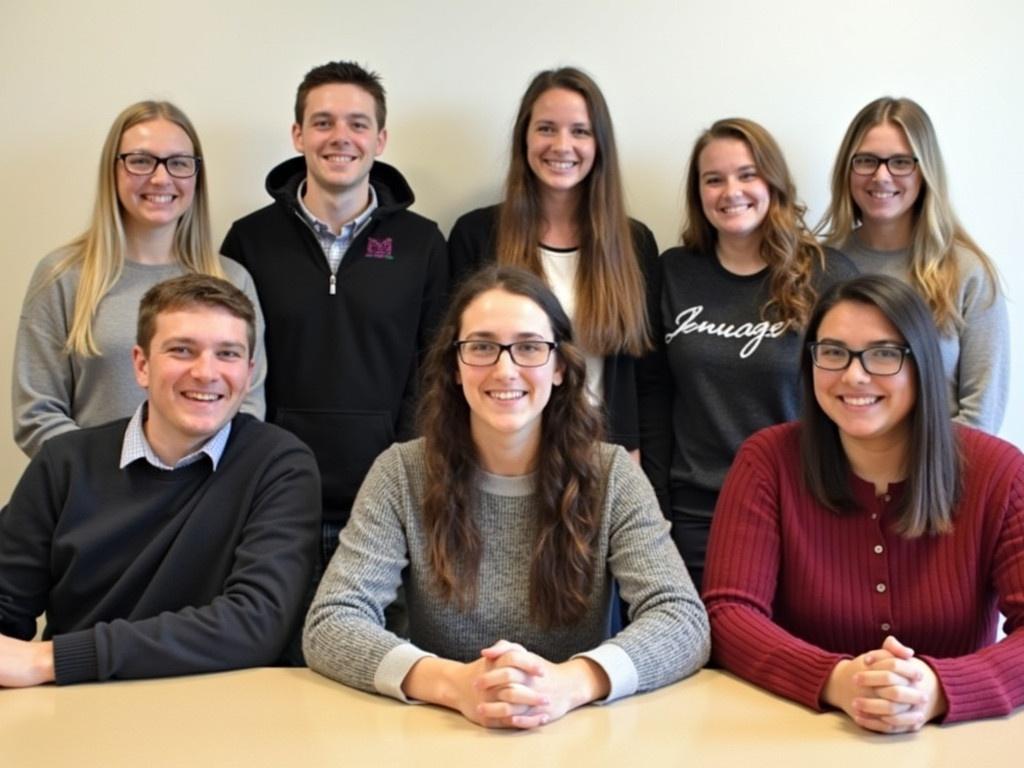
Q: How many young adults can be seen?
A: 8